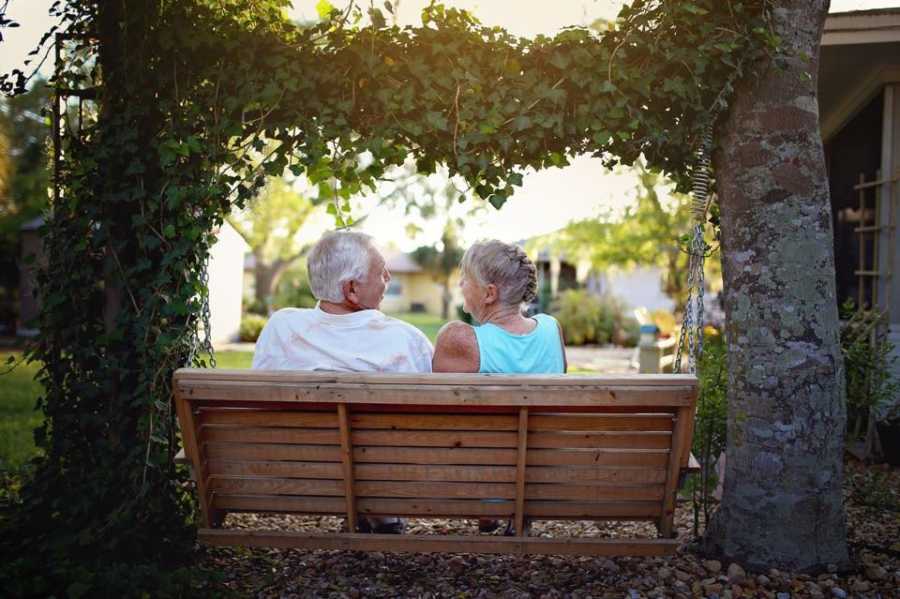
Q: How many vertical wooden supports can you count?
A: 4